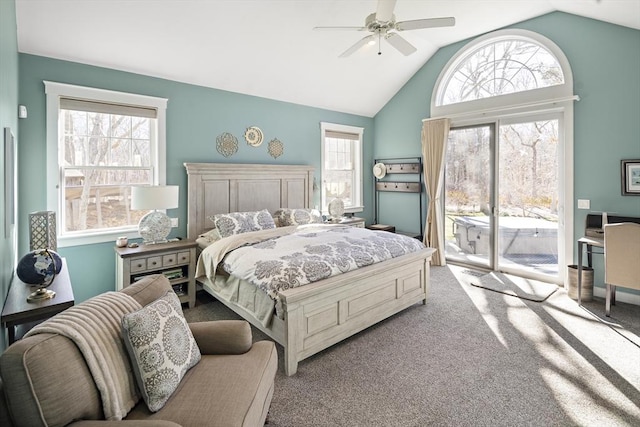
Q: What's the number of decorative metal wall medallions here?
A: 3